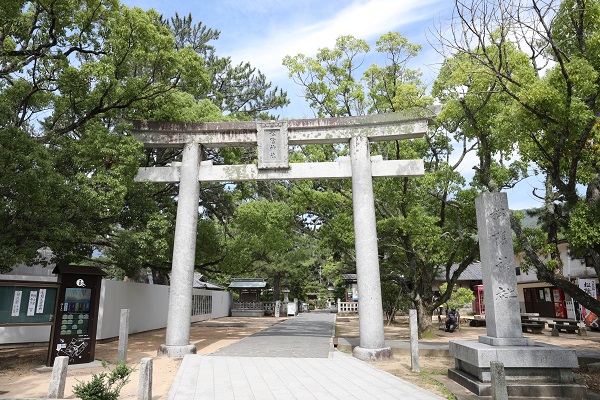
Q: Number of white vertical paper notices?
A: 3